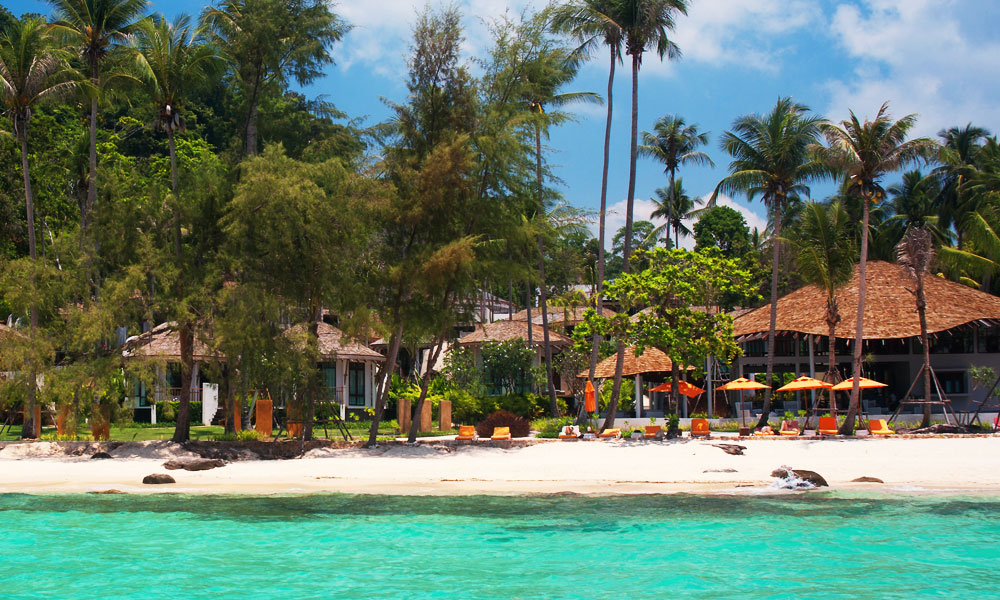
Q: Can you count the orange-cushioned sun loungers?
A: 10